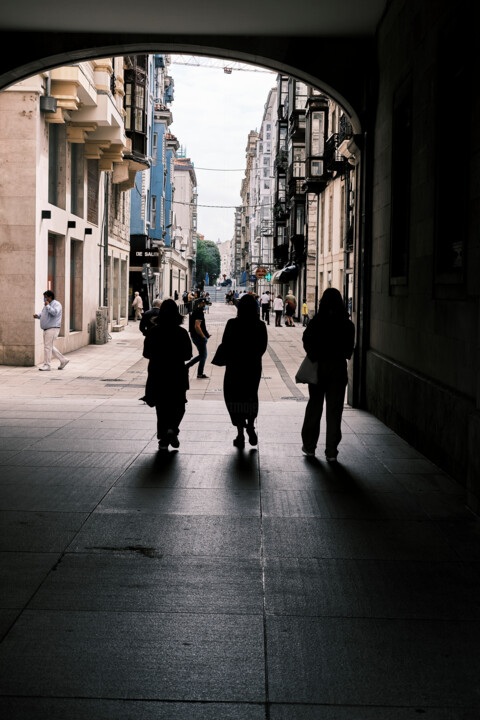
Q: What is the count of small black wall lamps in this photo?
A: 3